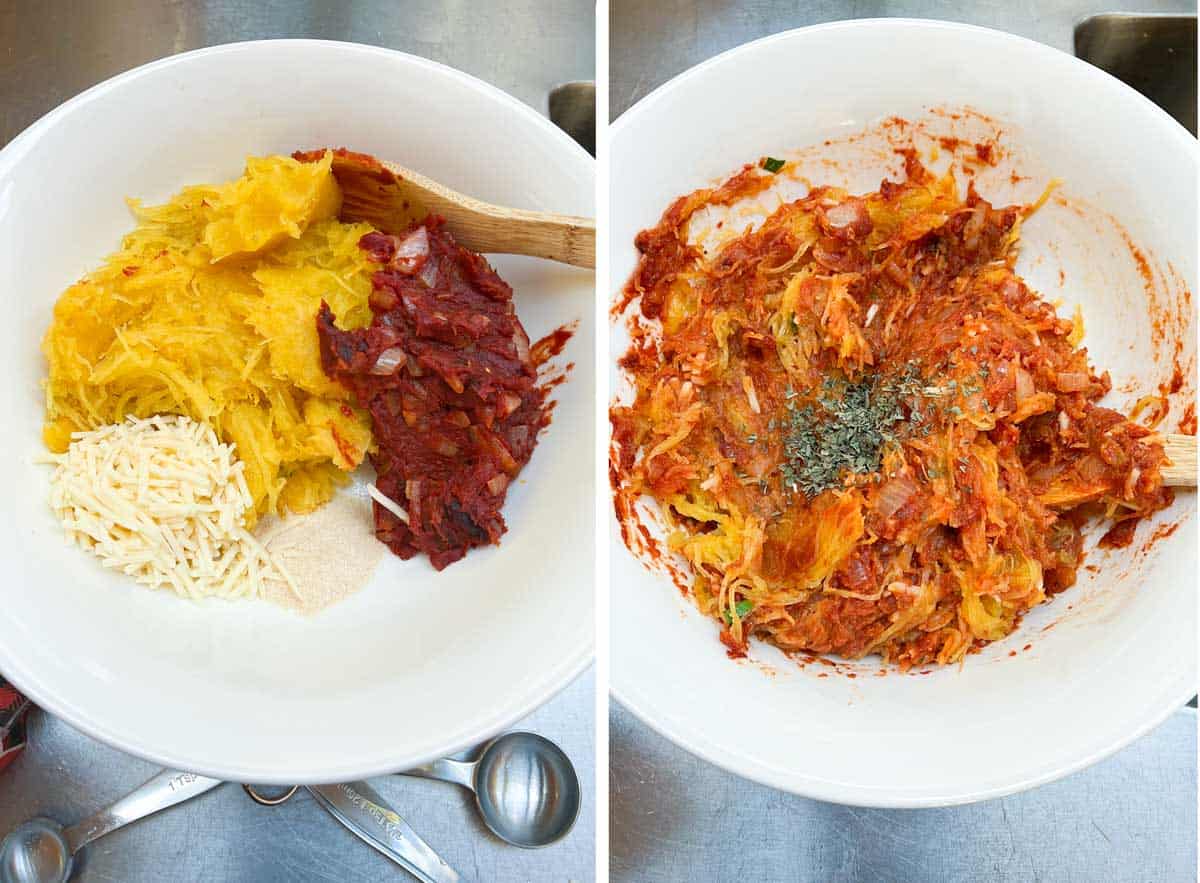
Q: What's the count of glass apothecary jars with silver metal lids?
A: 0